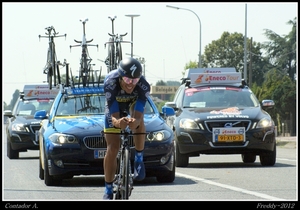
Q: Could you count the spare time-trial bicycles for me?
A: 3